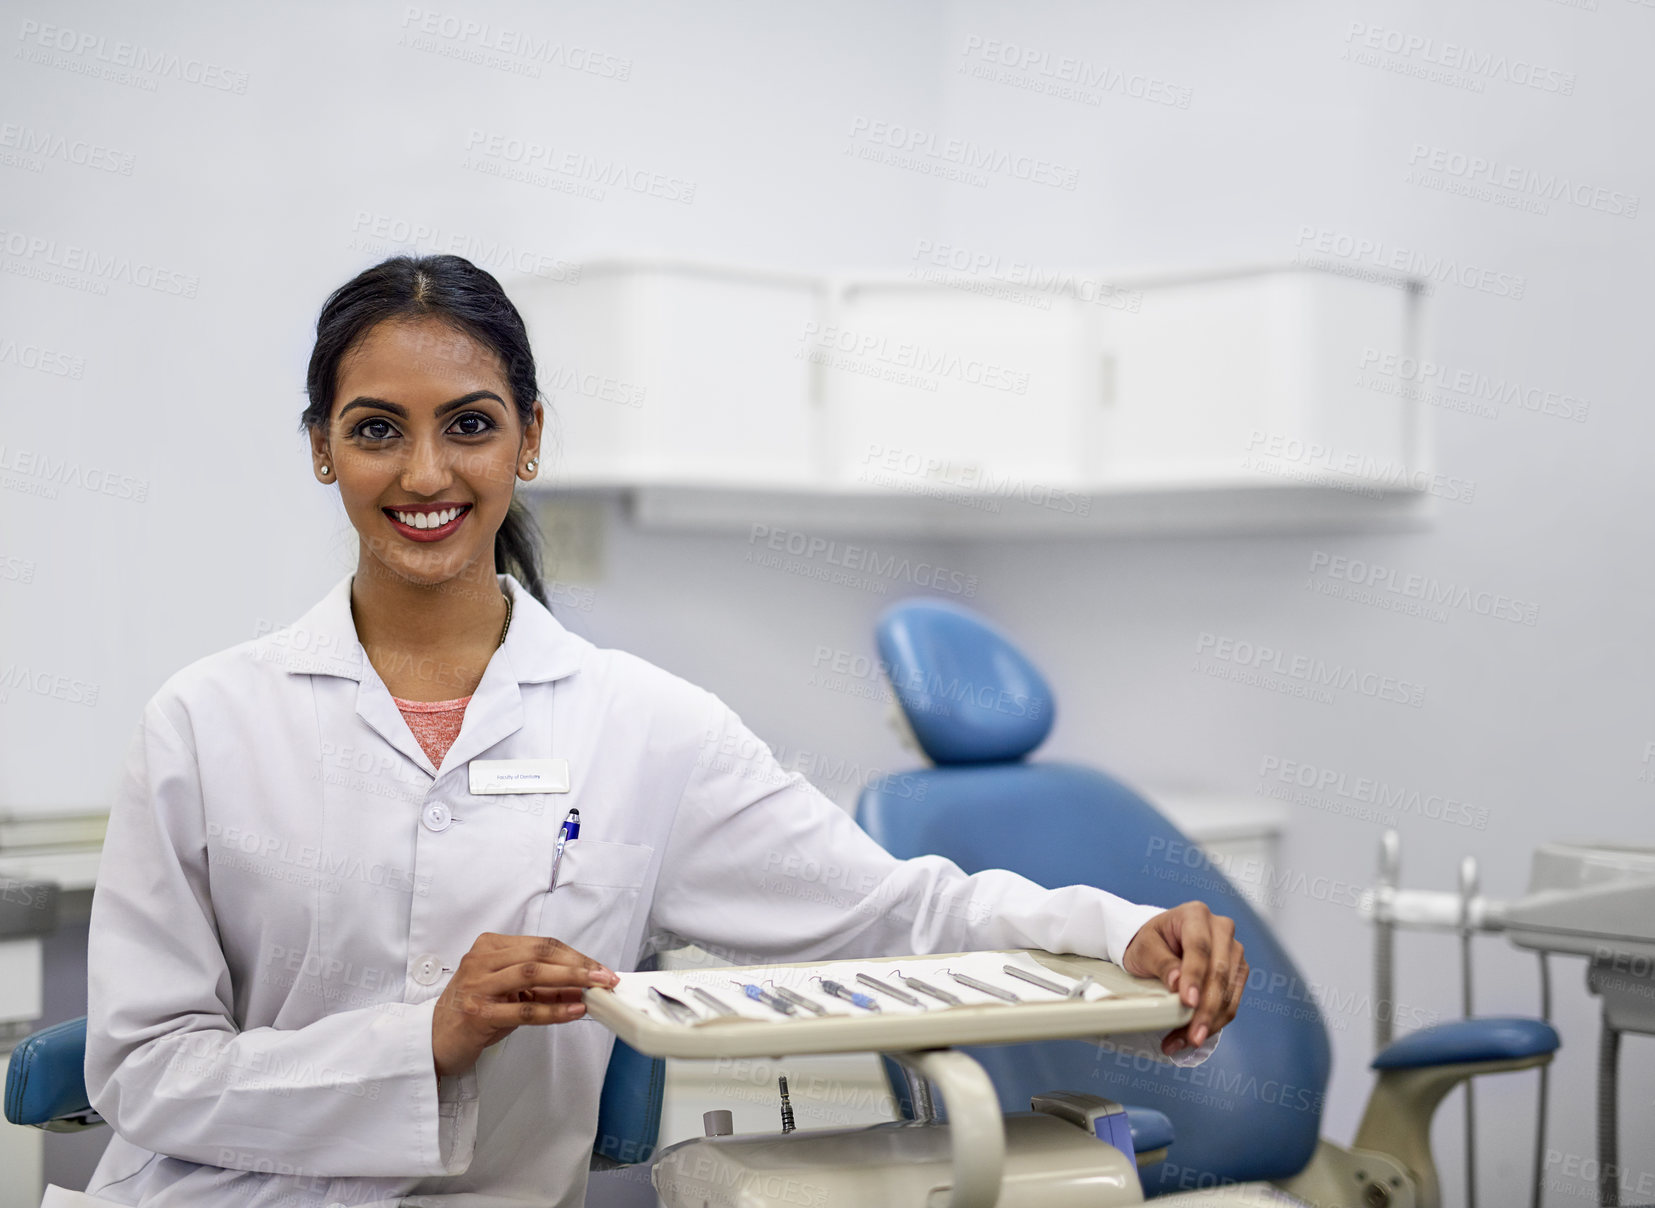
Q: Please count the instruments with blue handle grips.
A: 2